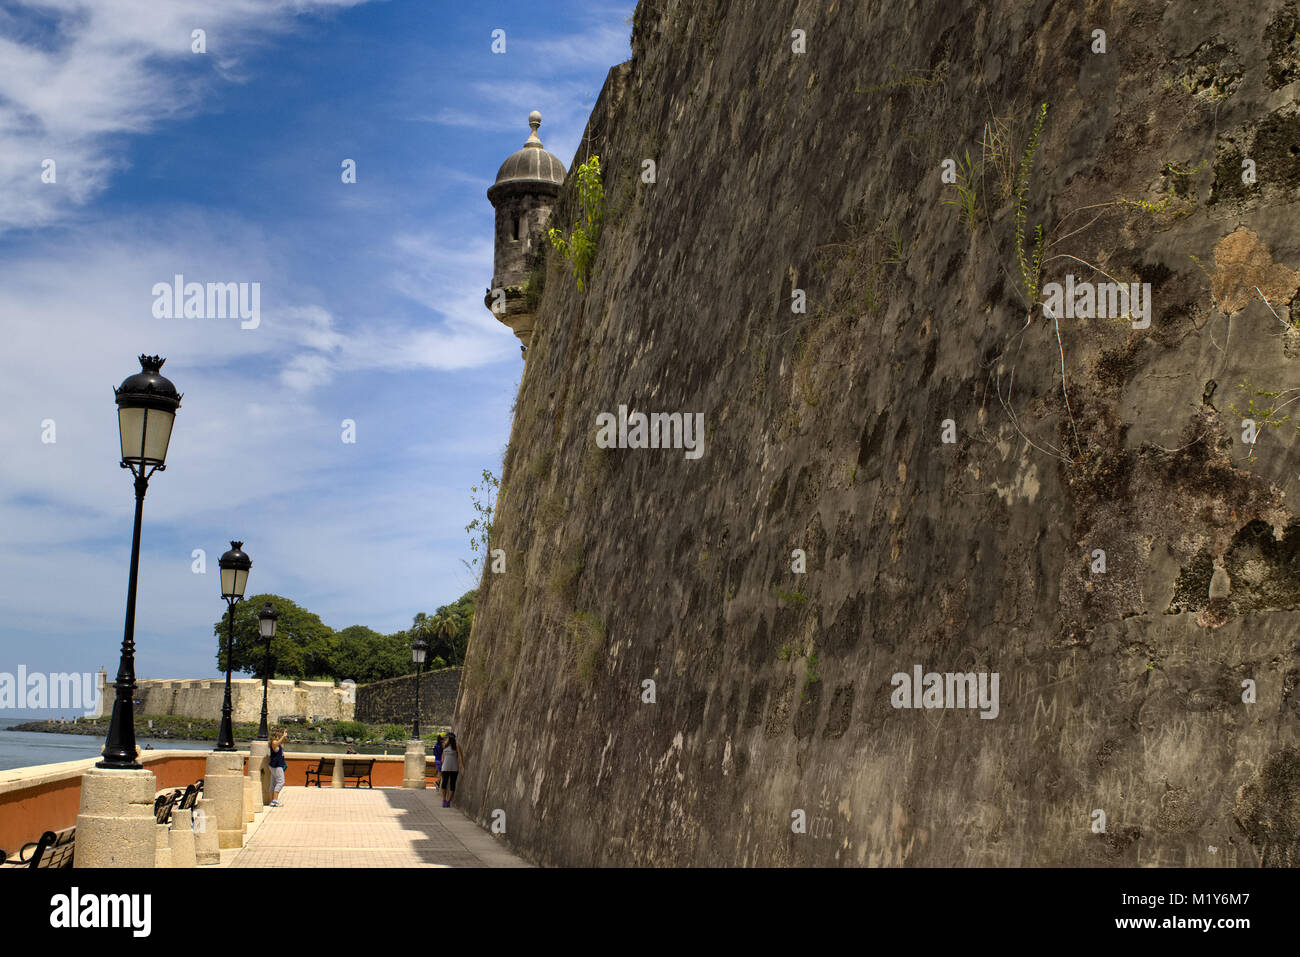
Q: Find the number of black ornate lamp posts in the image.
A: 4